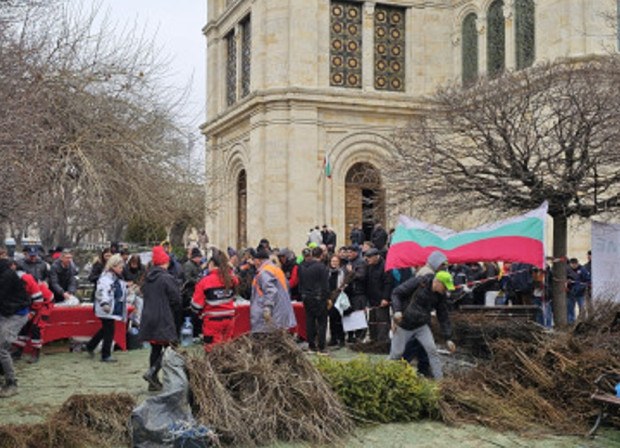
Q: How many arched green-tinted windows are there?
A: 3